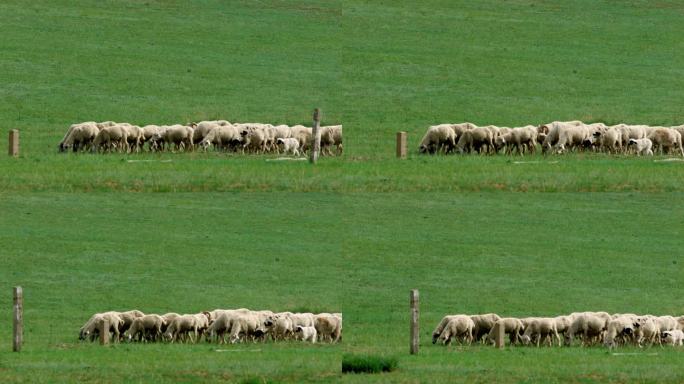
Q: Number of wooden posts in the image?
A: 7